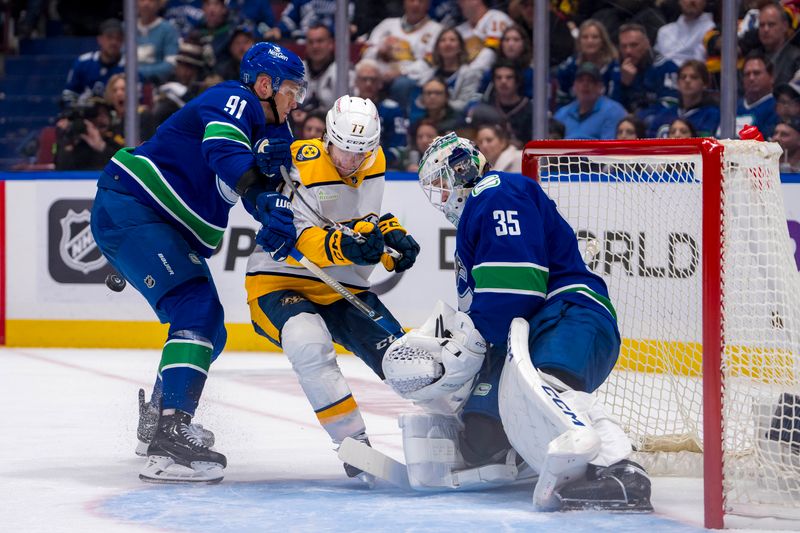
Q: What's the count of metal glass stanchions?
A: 4